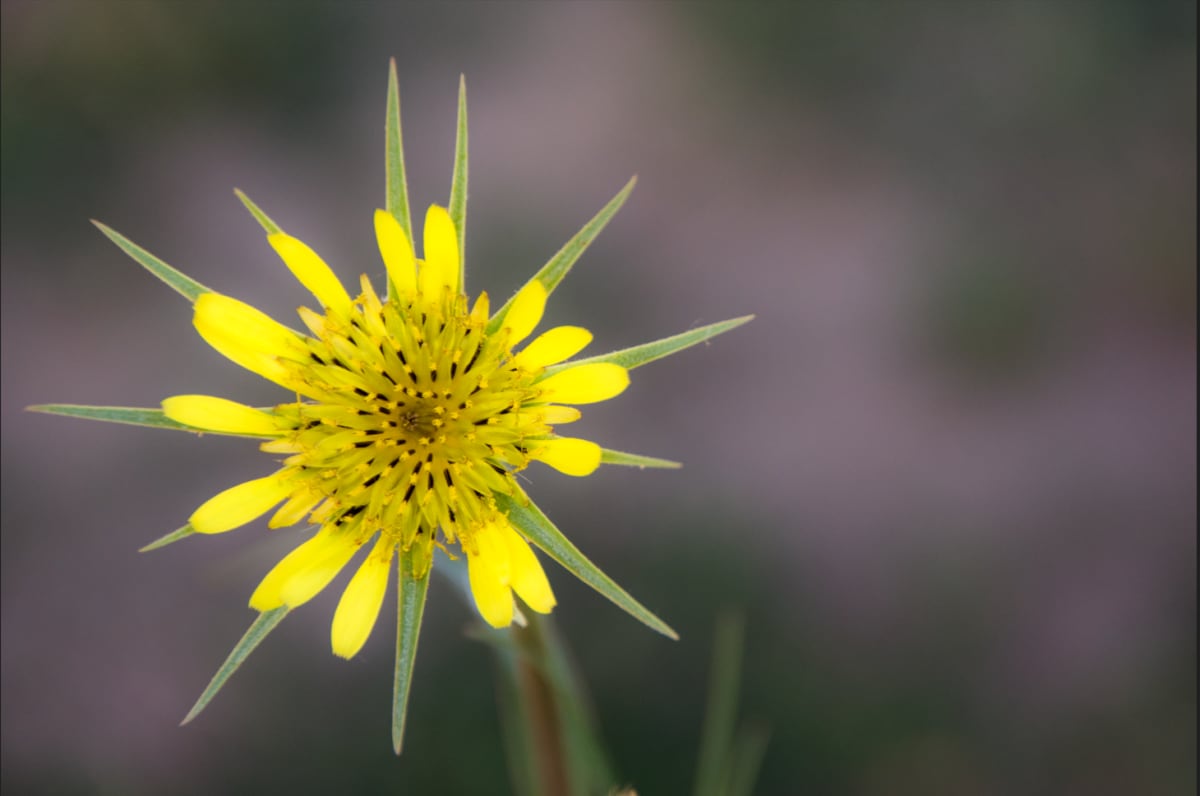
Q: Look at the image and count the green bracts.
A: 12